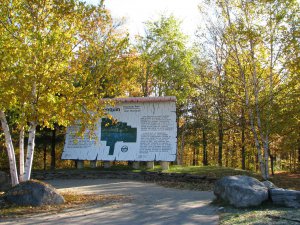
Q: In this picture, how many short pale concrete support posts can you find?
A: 6